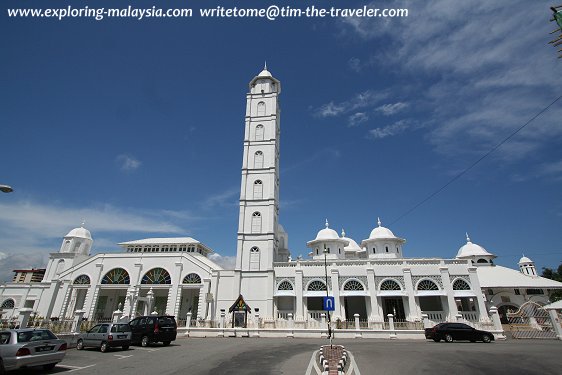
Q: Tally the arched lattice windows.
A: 11